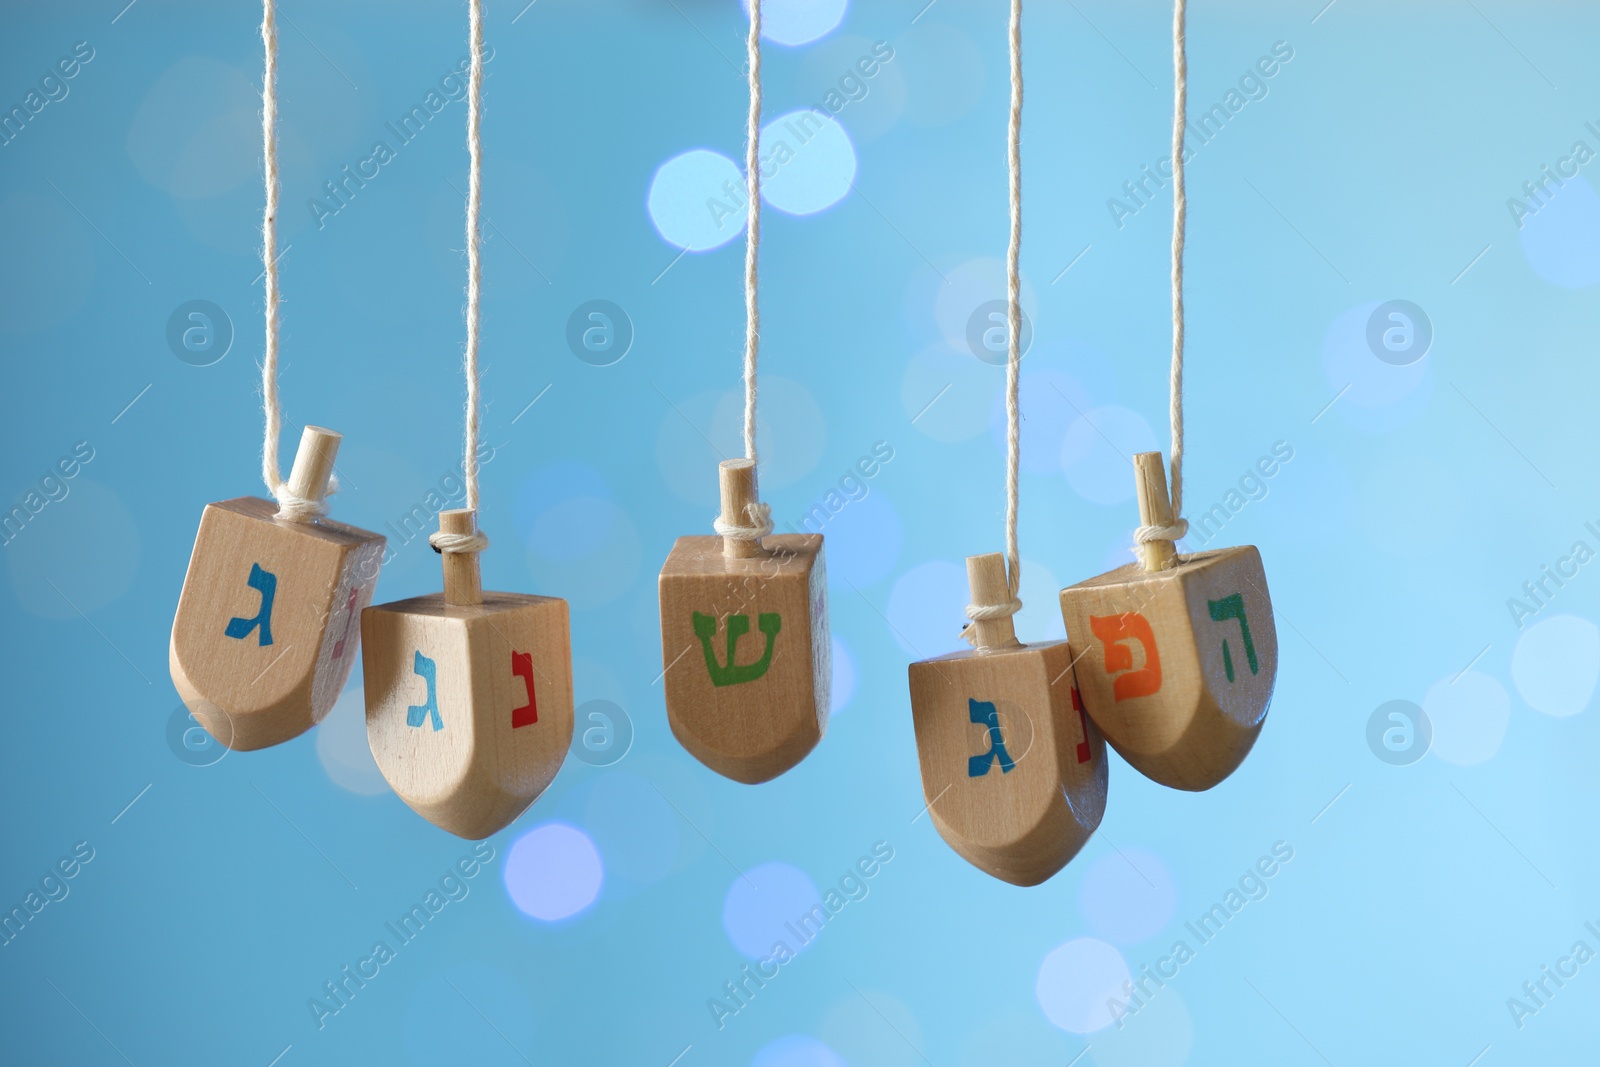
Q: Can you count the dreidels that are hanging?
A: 5